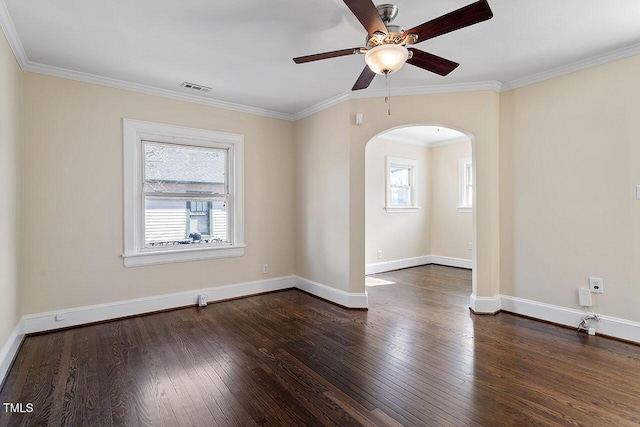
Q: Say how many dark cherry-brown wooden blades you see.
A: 5